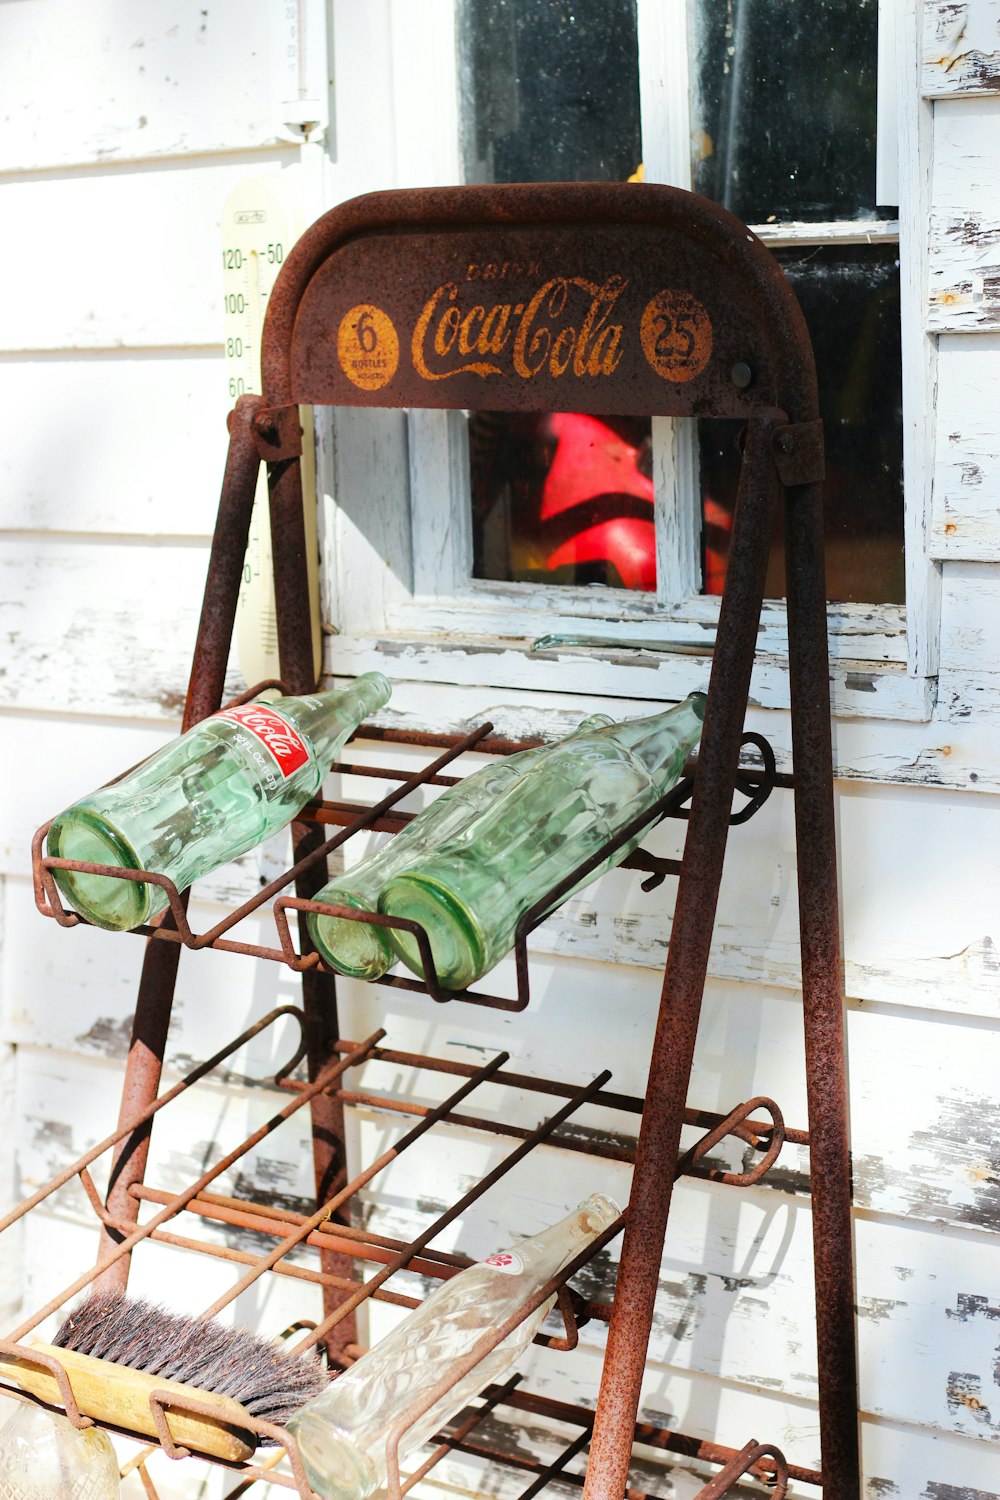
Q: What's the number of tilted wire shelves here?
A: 3